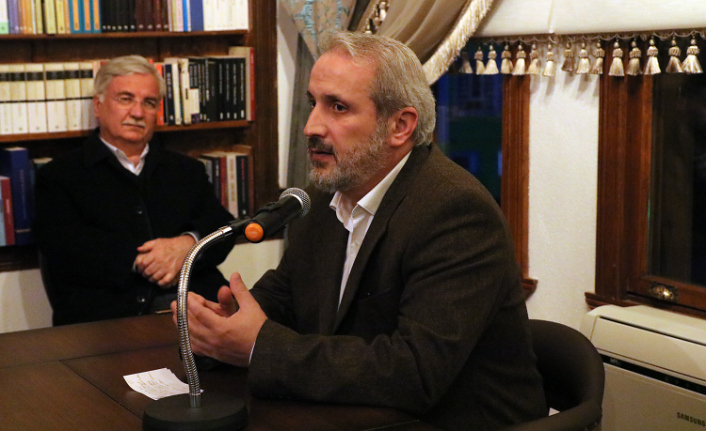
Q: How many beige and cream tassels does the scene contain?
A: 15